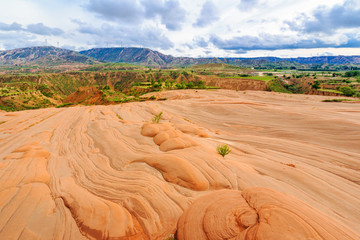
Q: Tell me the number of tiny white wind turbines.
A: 5